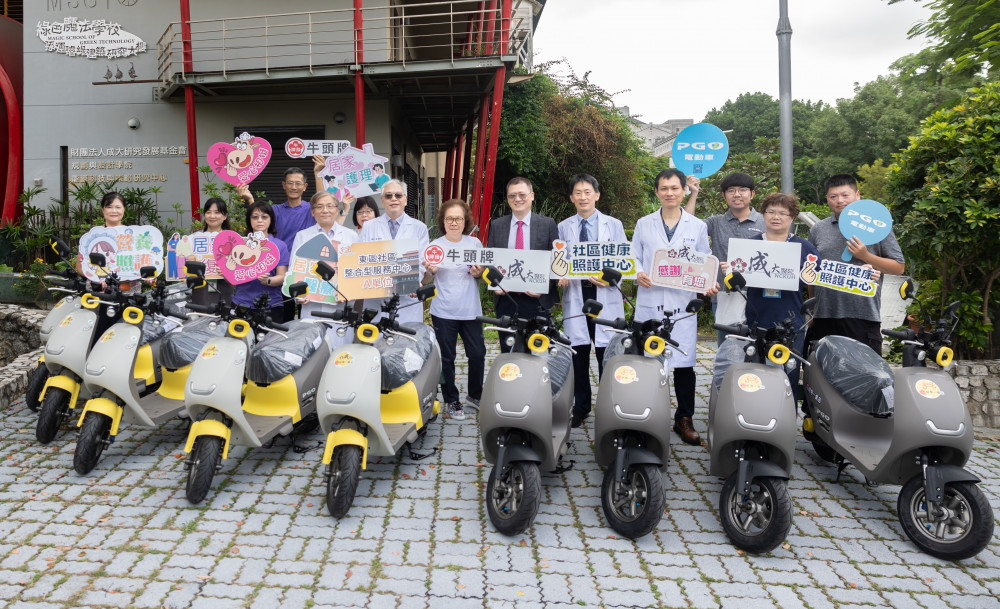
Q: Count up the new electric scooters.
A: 9